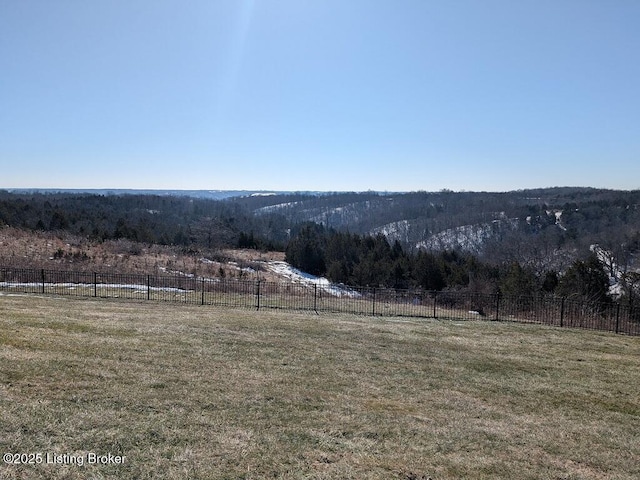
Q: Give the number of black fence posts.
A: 11